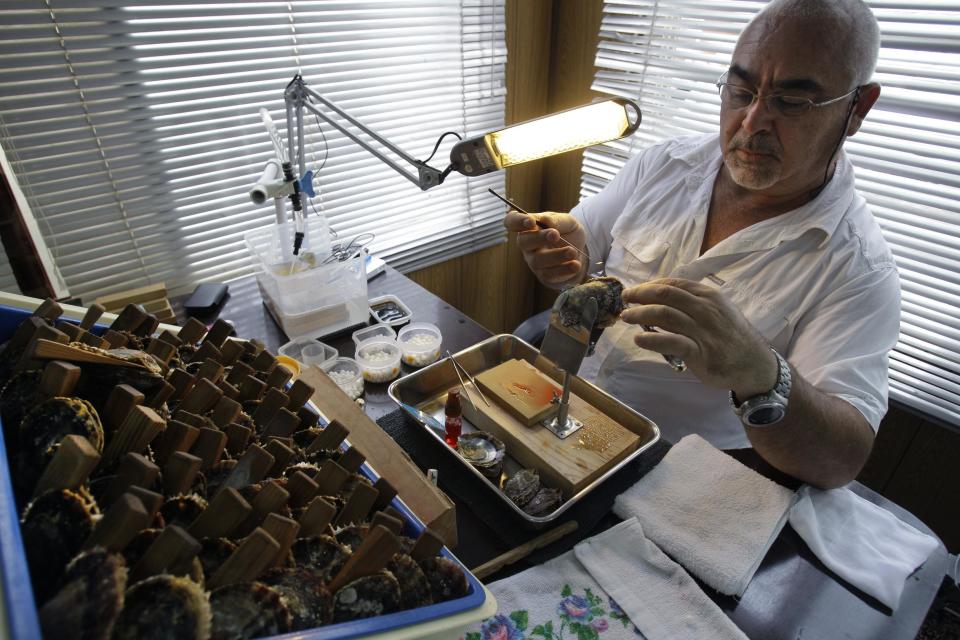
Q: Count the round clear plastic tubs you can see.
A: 3